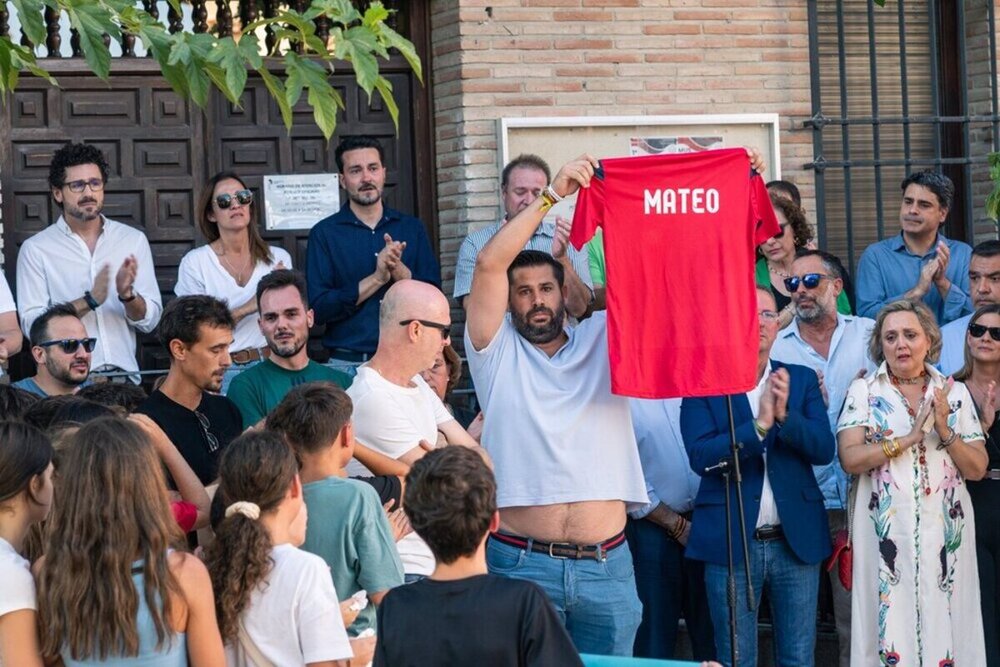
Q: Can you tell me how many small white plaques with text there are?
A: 1